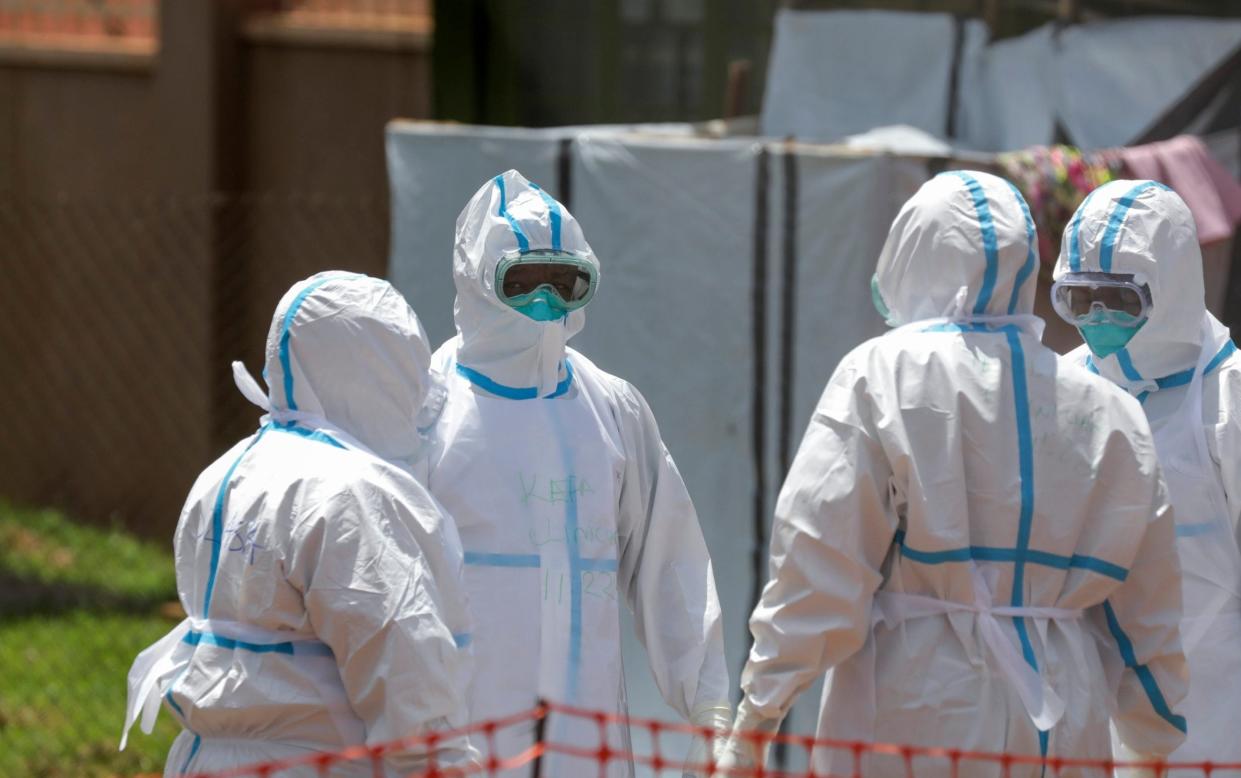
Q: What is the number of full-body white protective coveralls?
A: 4